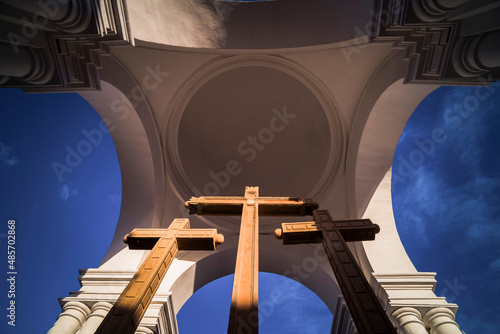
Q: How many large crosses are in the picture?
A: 3